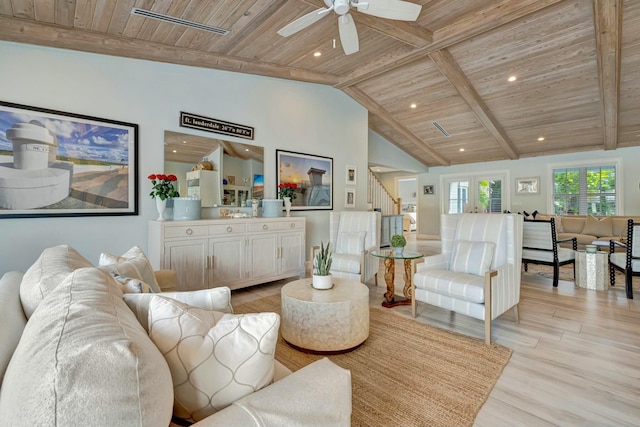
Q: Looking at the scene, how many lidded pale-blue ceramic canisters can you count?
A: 2